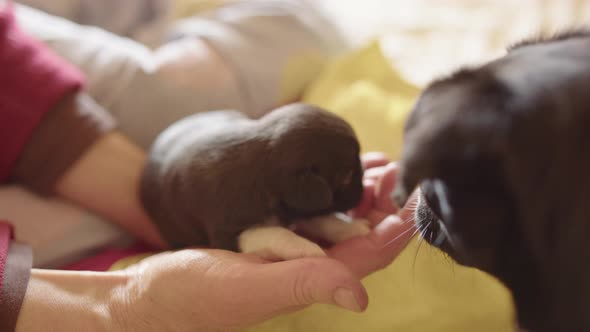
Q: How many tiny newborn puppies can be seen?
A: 1